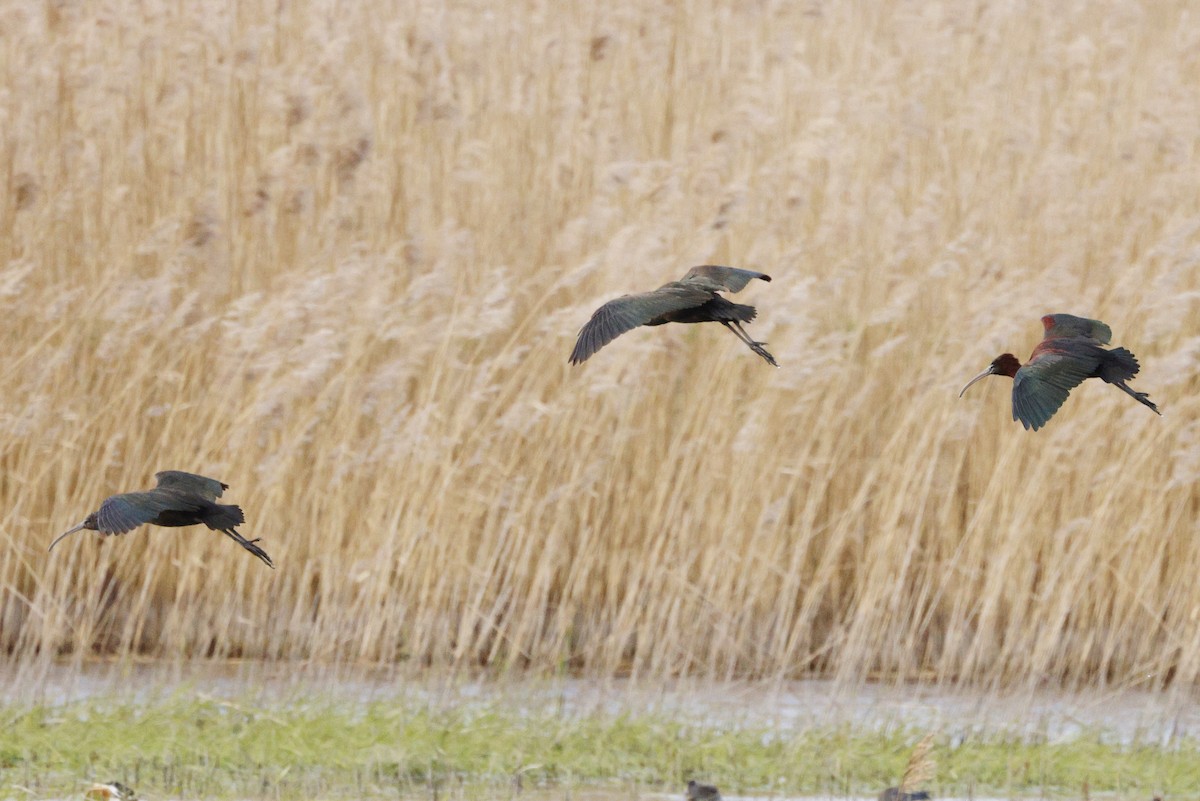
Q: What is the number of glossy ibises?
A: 3